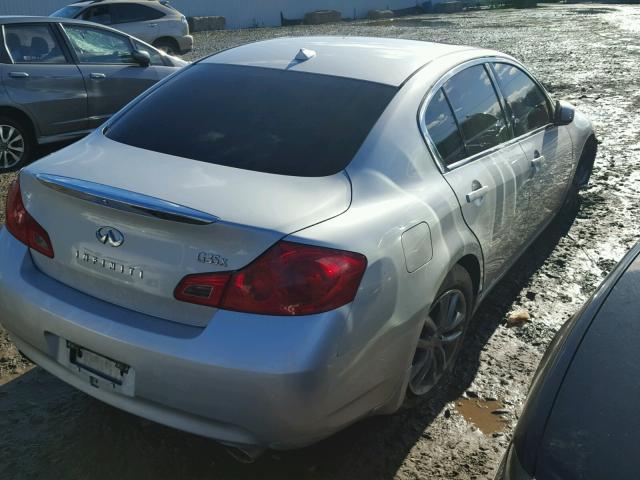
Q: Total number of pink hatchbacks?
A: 0